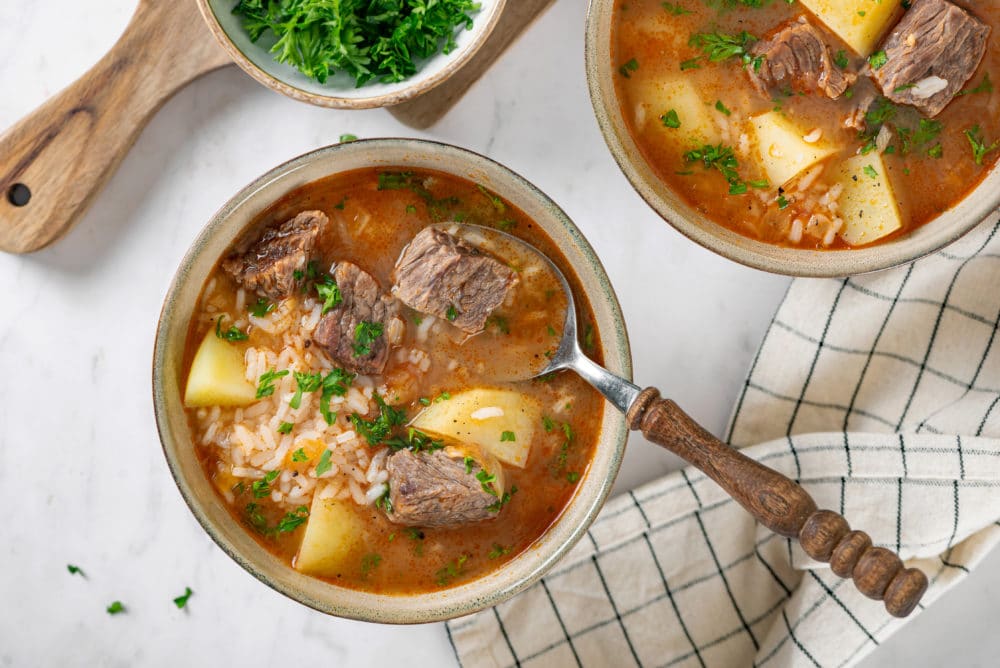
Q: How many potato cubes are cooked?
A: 7